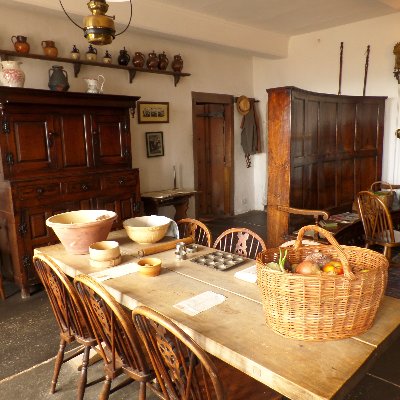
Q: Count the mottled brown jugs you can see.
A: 4